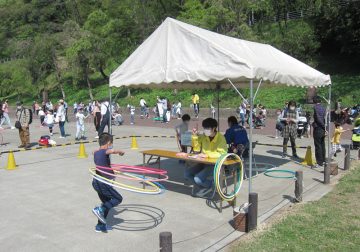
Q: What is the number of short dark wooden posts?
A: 5